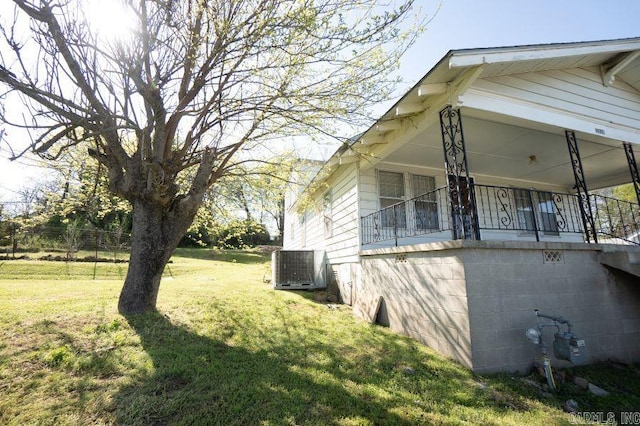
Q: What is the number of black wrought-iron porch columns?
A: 3